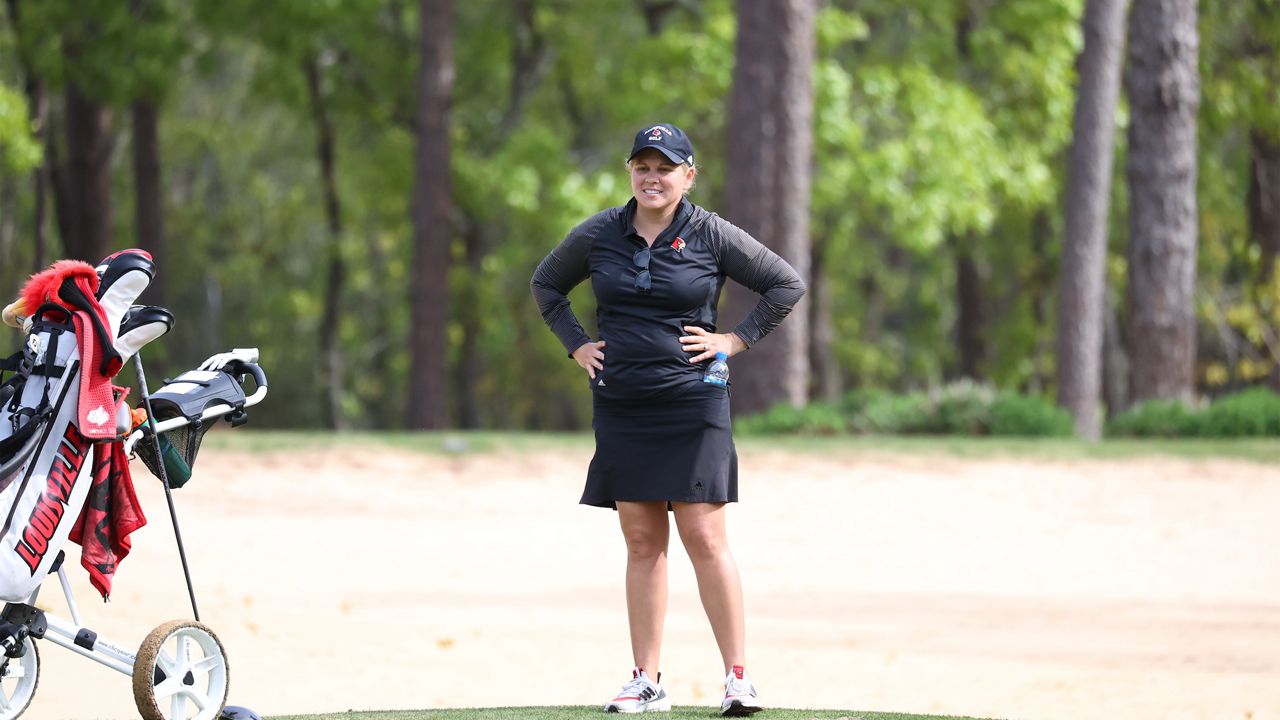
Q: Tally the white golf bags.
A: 1